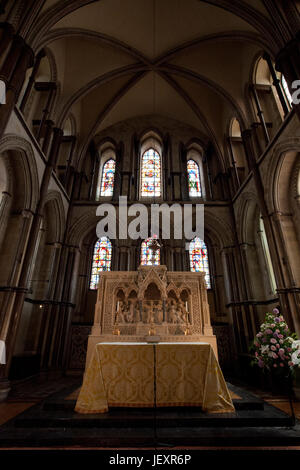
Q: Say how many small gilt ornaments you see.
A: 3